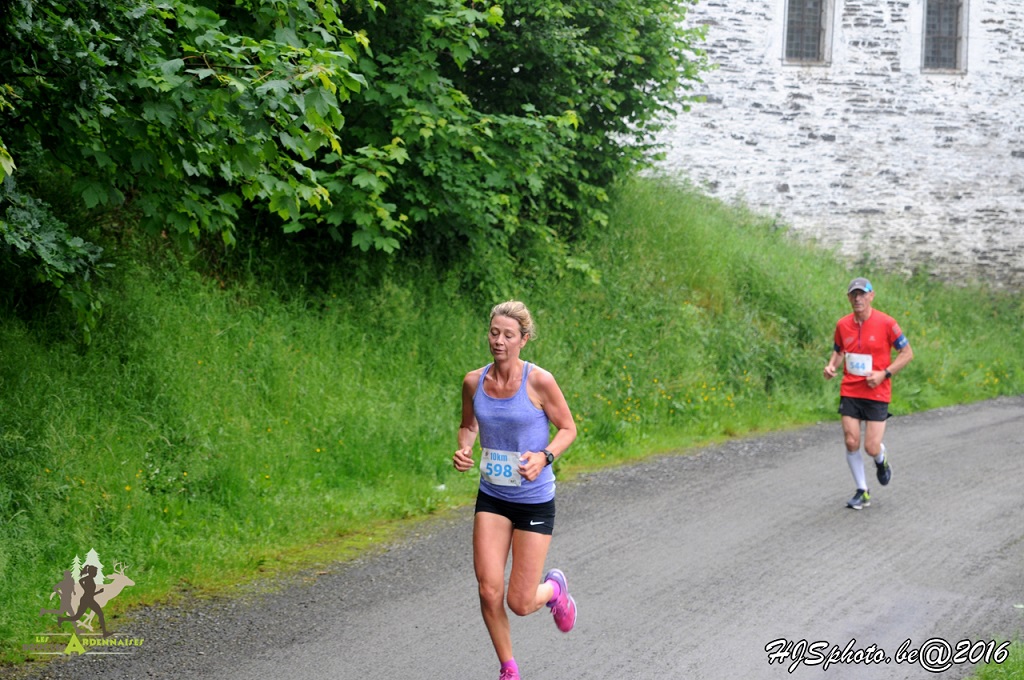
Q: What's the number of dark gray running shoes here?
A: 2